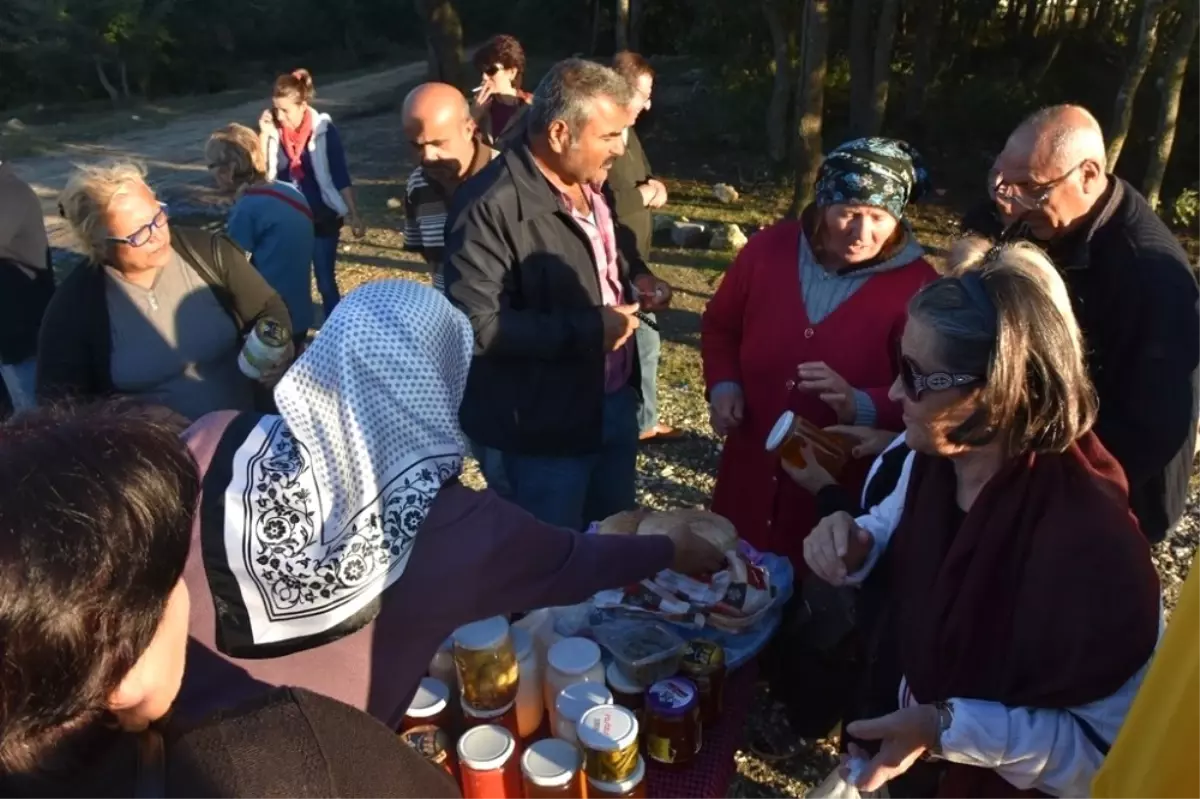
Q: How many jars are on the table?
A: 15